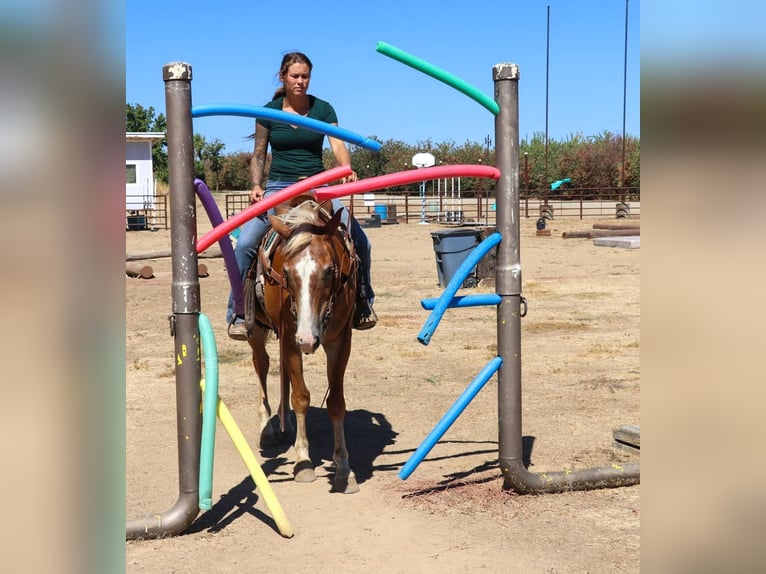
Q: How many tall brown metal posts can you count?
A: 2